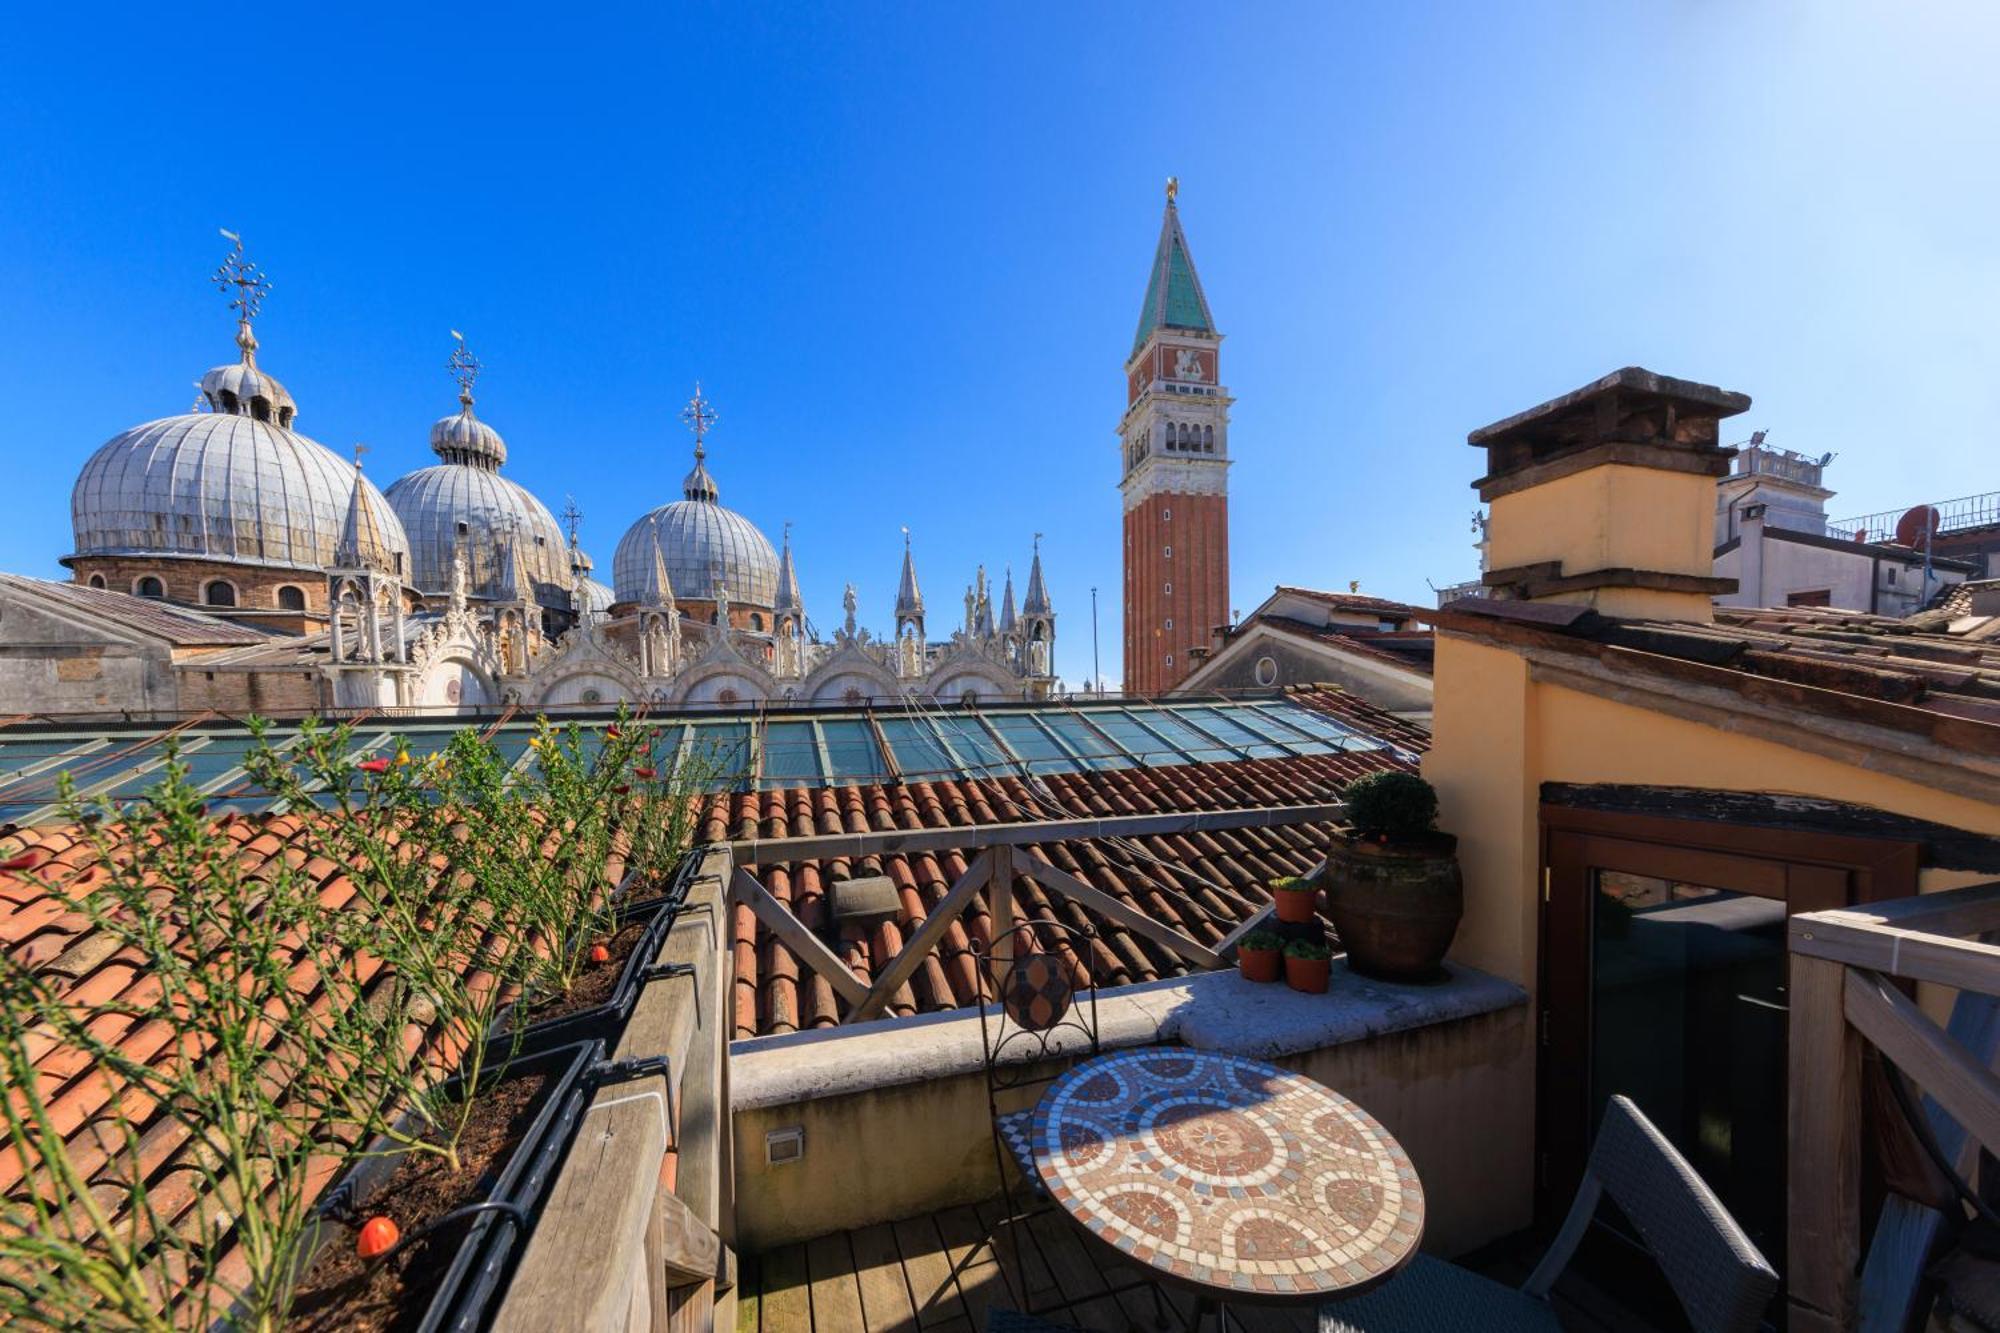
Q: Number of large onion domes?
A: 3